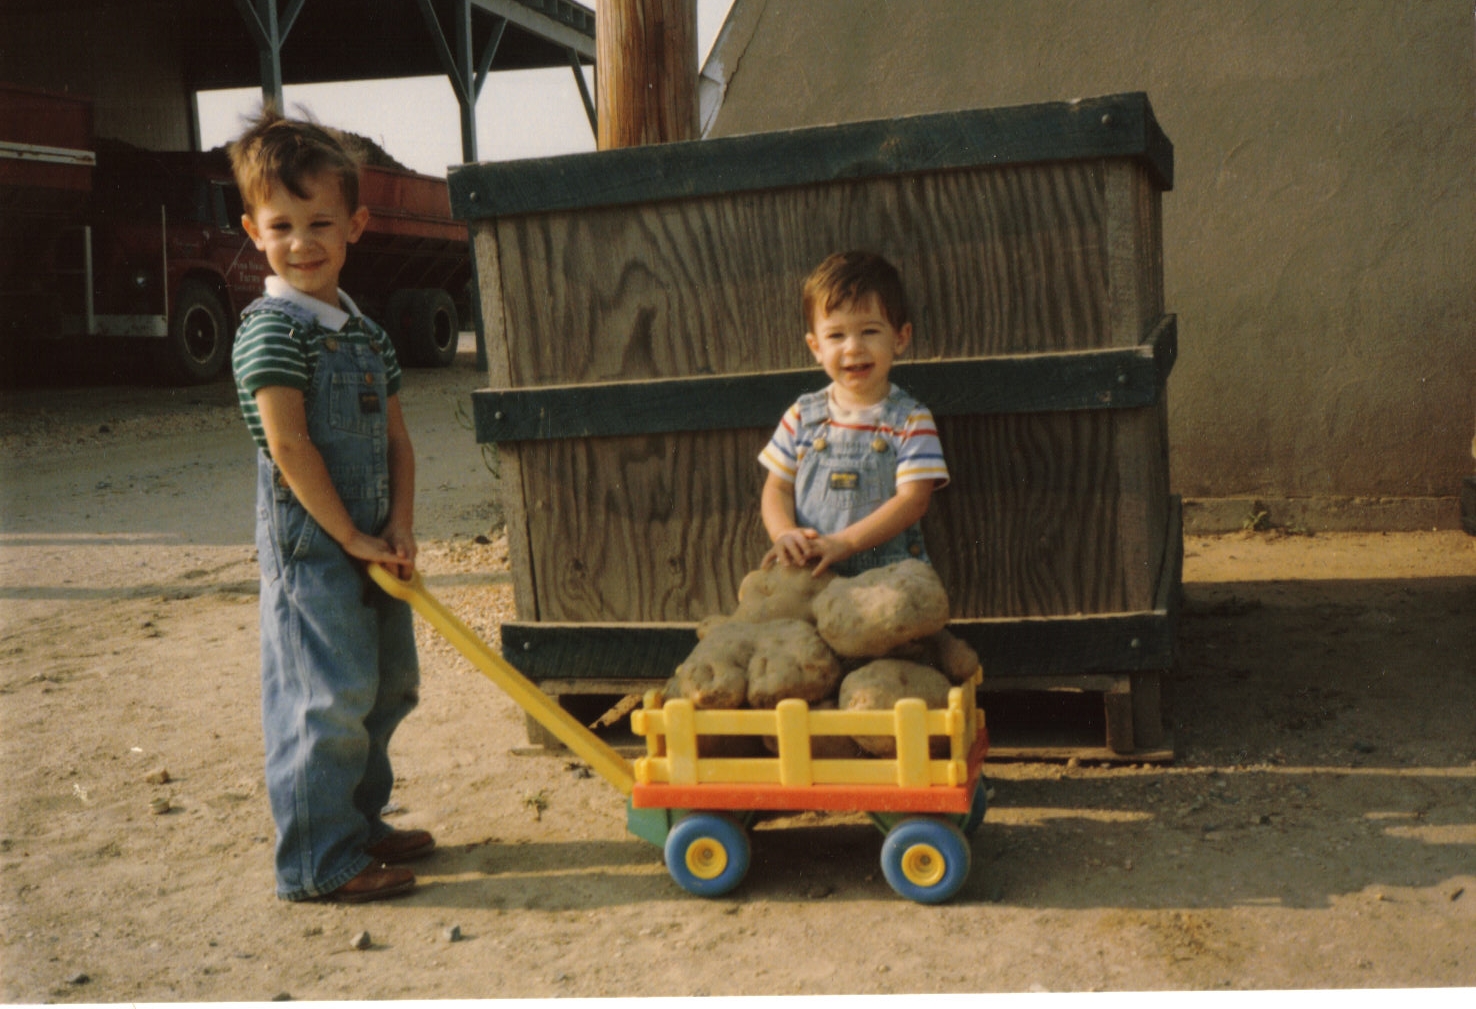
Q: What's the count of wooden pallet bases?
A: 1